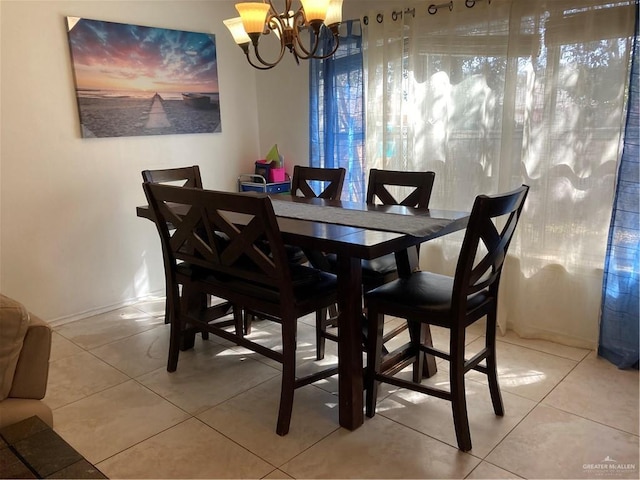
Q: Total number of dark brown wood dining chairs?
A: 4